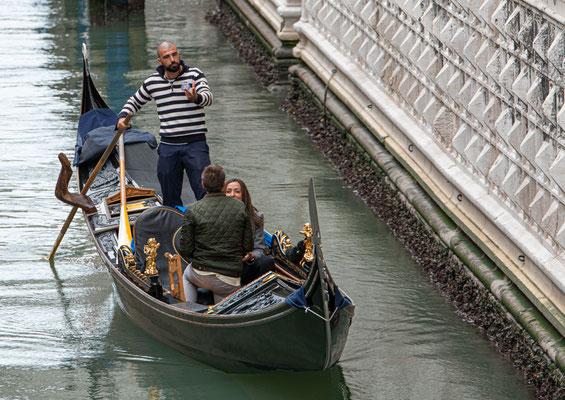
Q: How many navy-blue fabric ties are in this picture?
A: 2